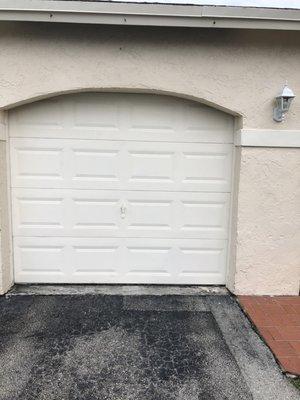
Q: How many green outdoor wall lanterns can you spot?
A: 0